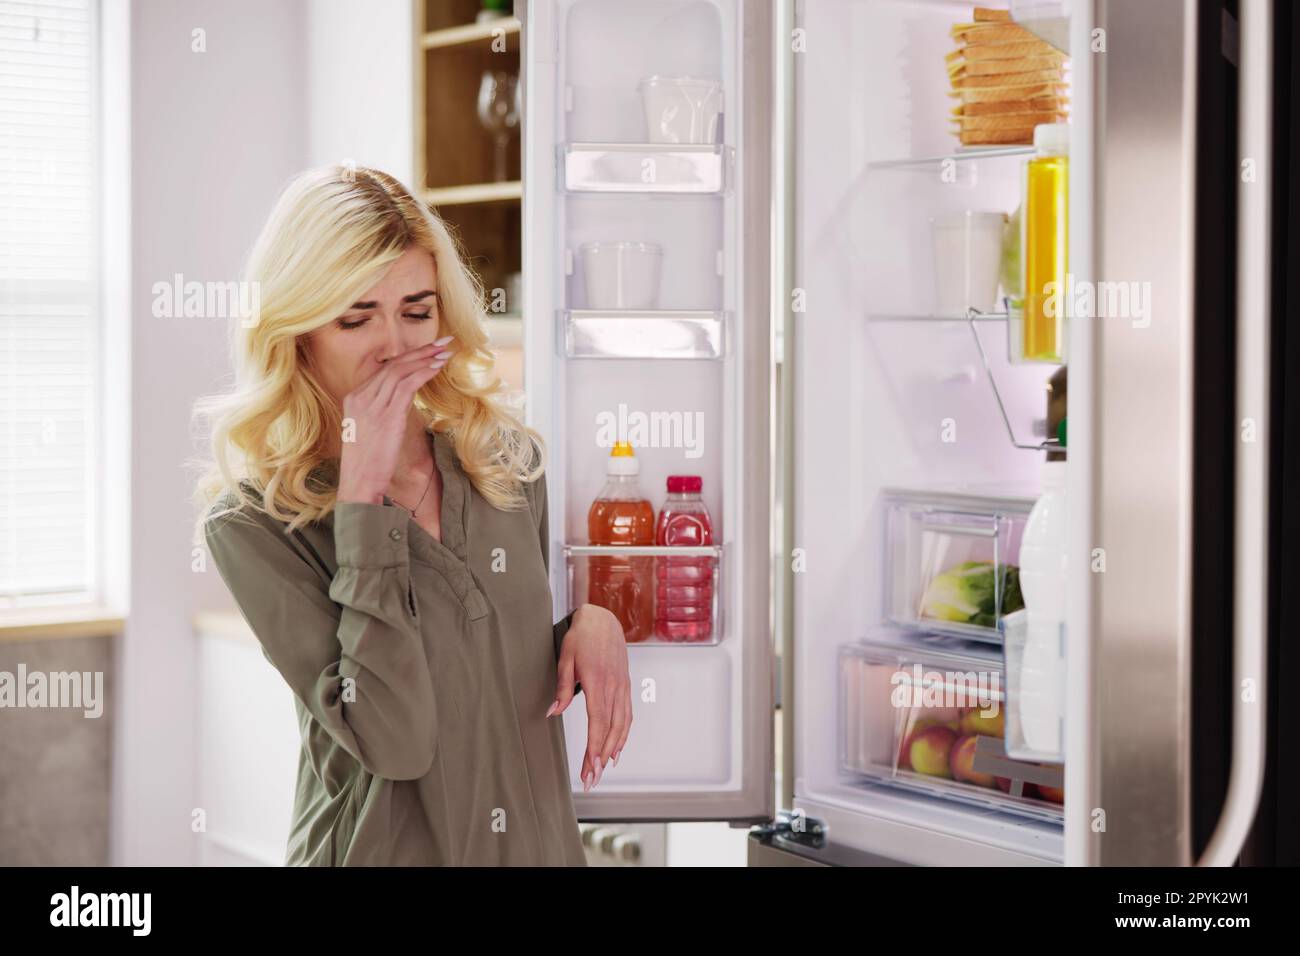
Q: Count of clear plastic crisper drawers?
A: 2